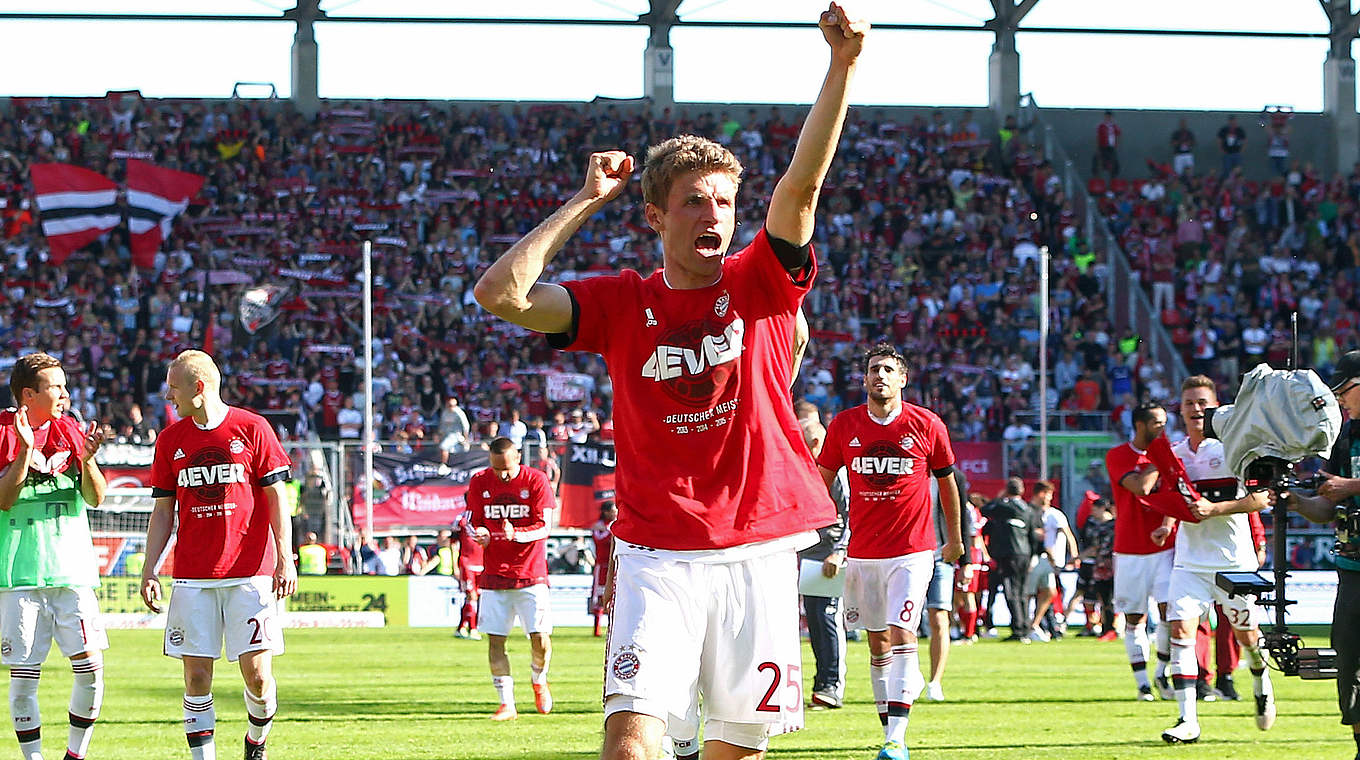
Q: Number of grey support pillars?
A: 4